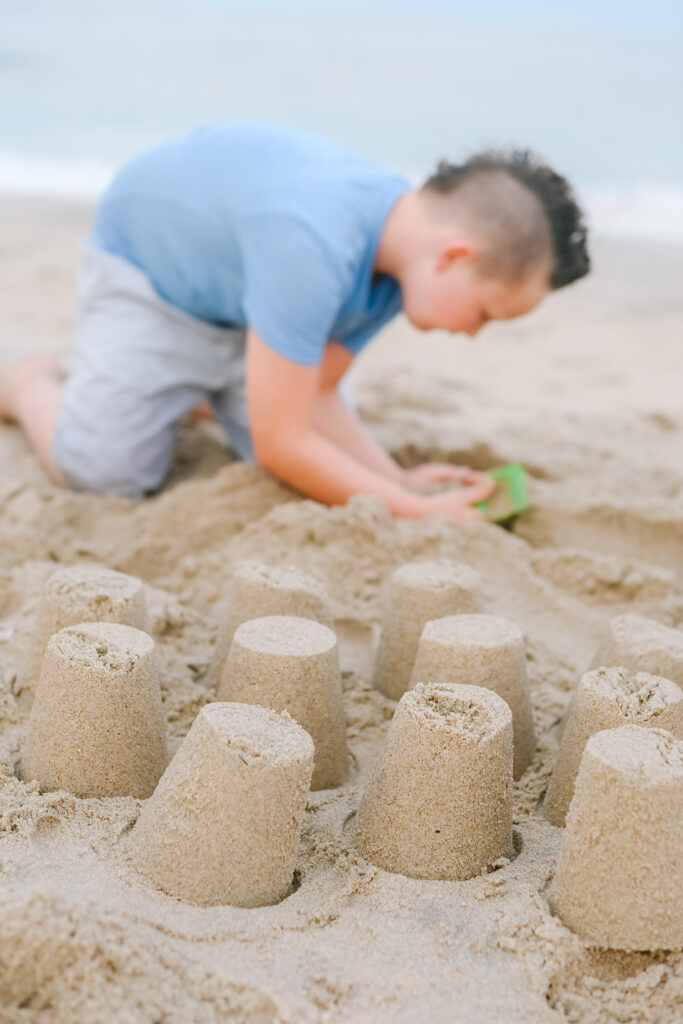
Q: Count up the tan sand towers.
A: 11